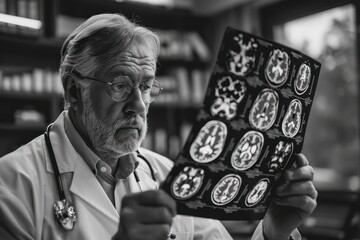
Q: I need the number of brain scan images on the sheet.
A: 12